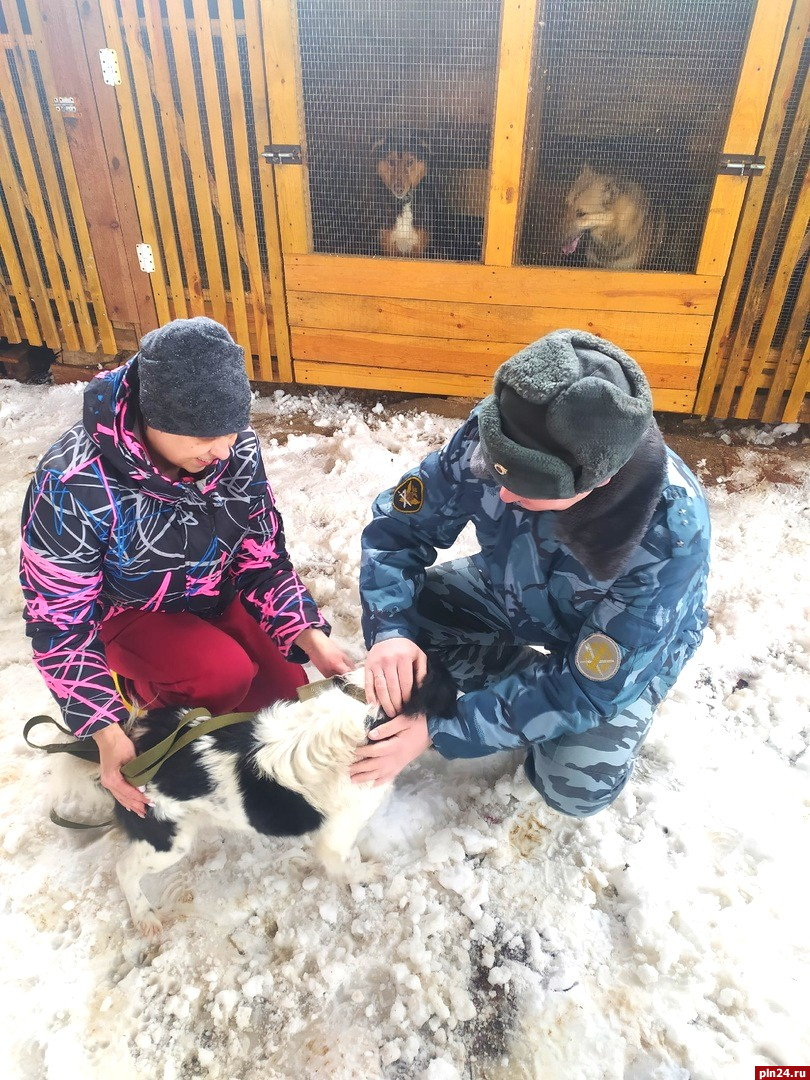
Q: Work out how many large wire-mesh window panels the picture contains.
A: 2